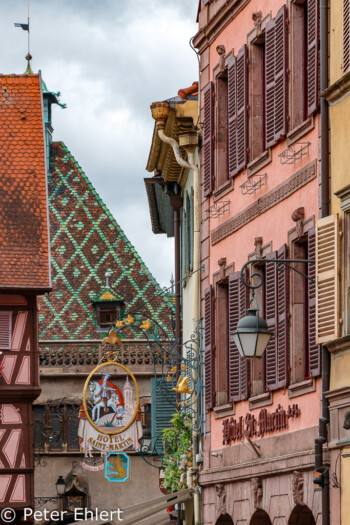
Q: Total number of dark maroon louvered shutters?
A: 12